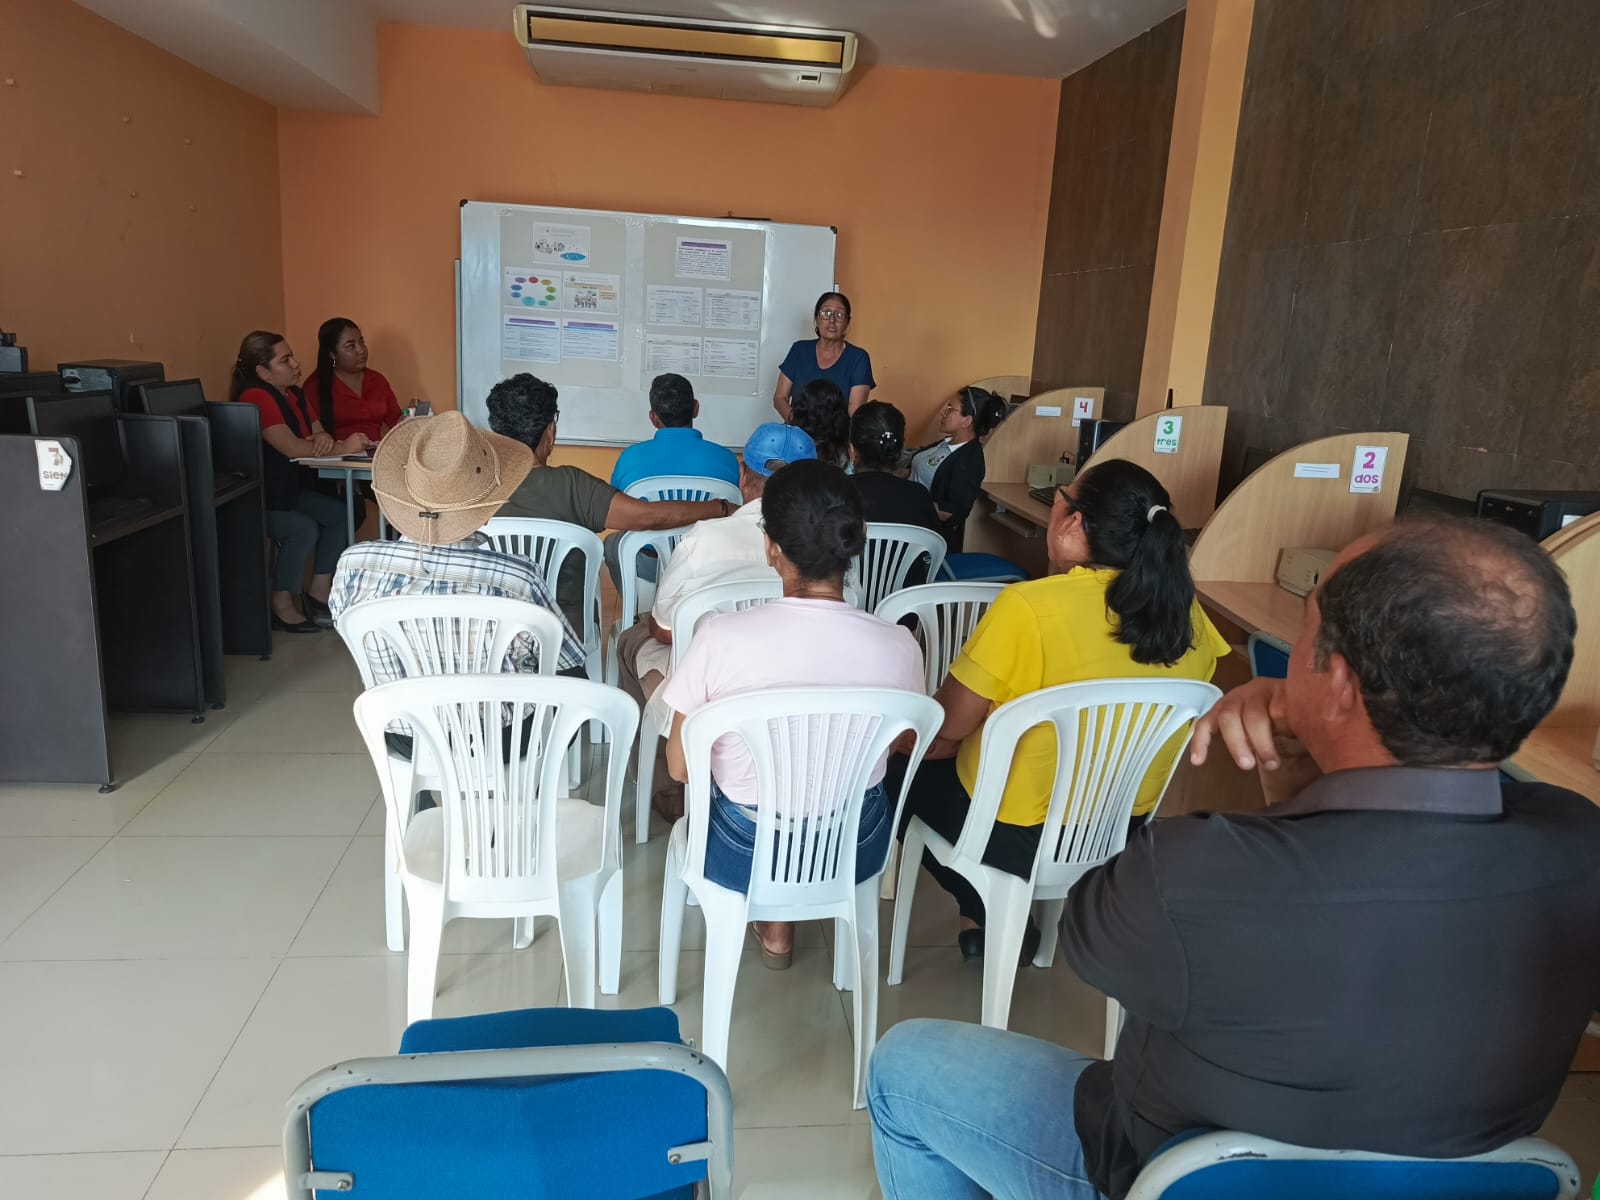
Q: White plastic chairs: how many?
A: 10